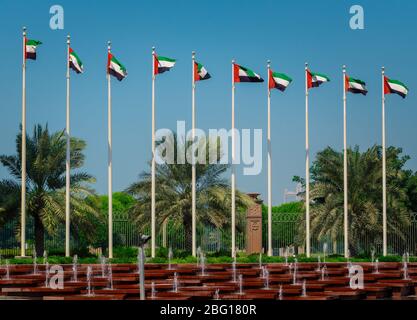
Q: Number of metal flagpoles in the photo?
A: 10